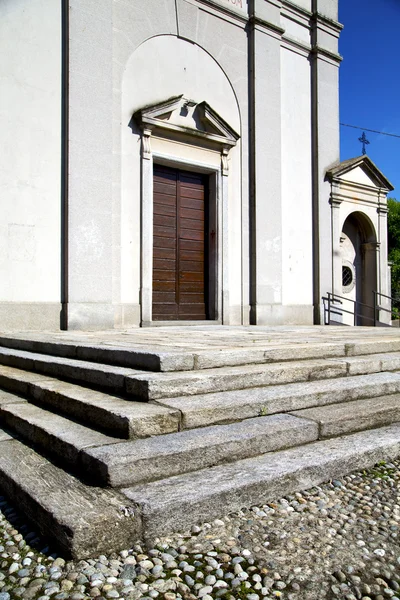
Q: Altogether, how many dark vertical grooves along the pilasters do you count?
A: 3